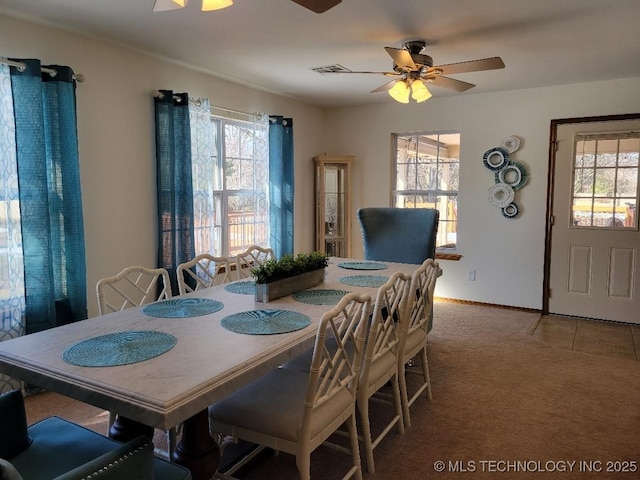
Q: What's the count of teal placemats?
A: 7